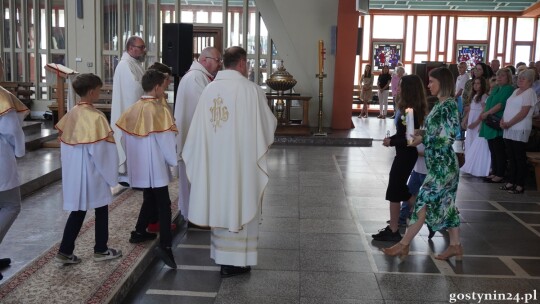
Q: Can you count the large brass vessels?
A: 1